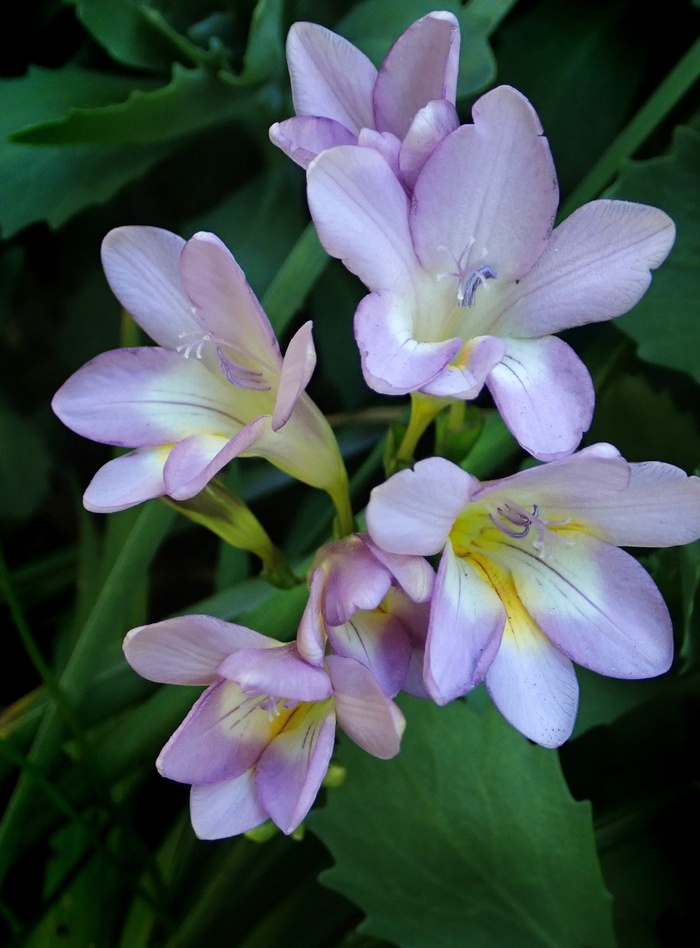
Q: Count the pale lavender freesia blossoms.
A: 6